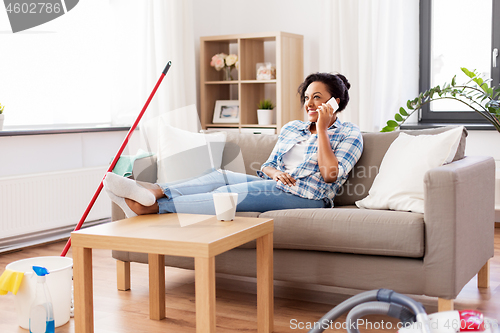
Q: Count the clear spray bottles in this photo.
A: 1